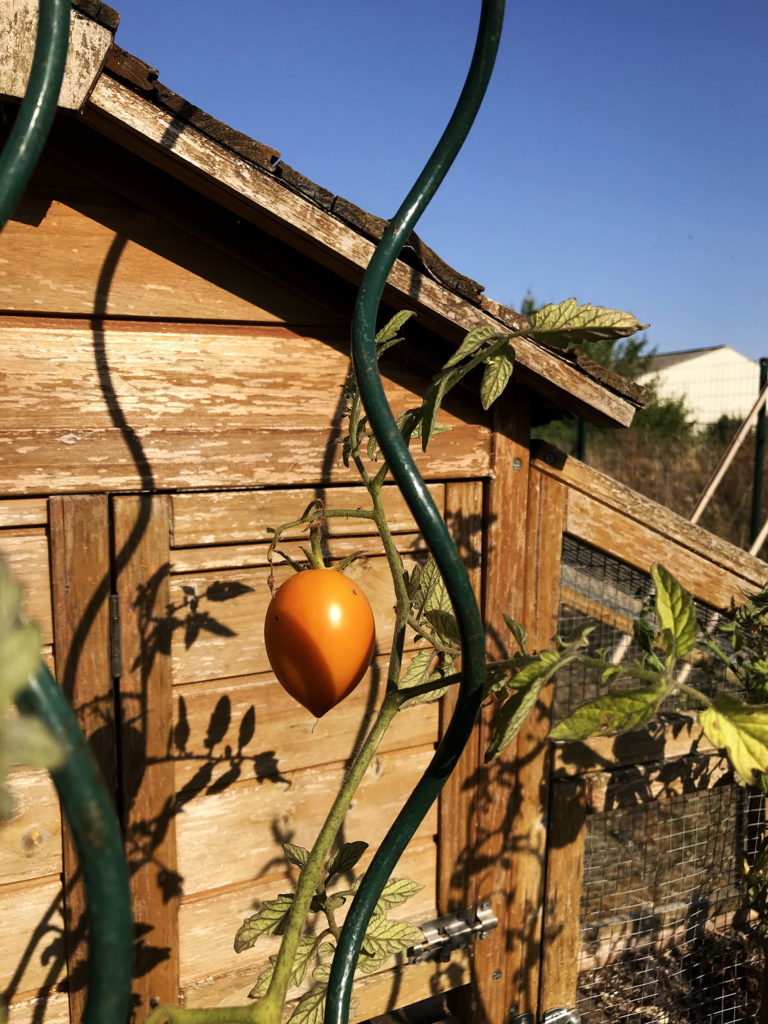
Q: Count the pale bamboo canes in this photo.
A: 2